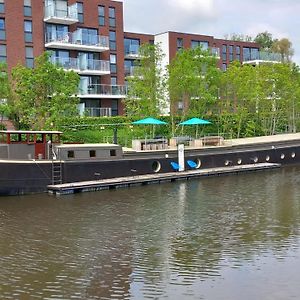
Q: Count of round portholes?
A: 8